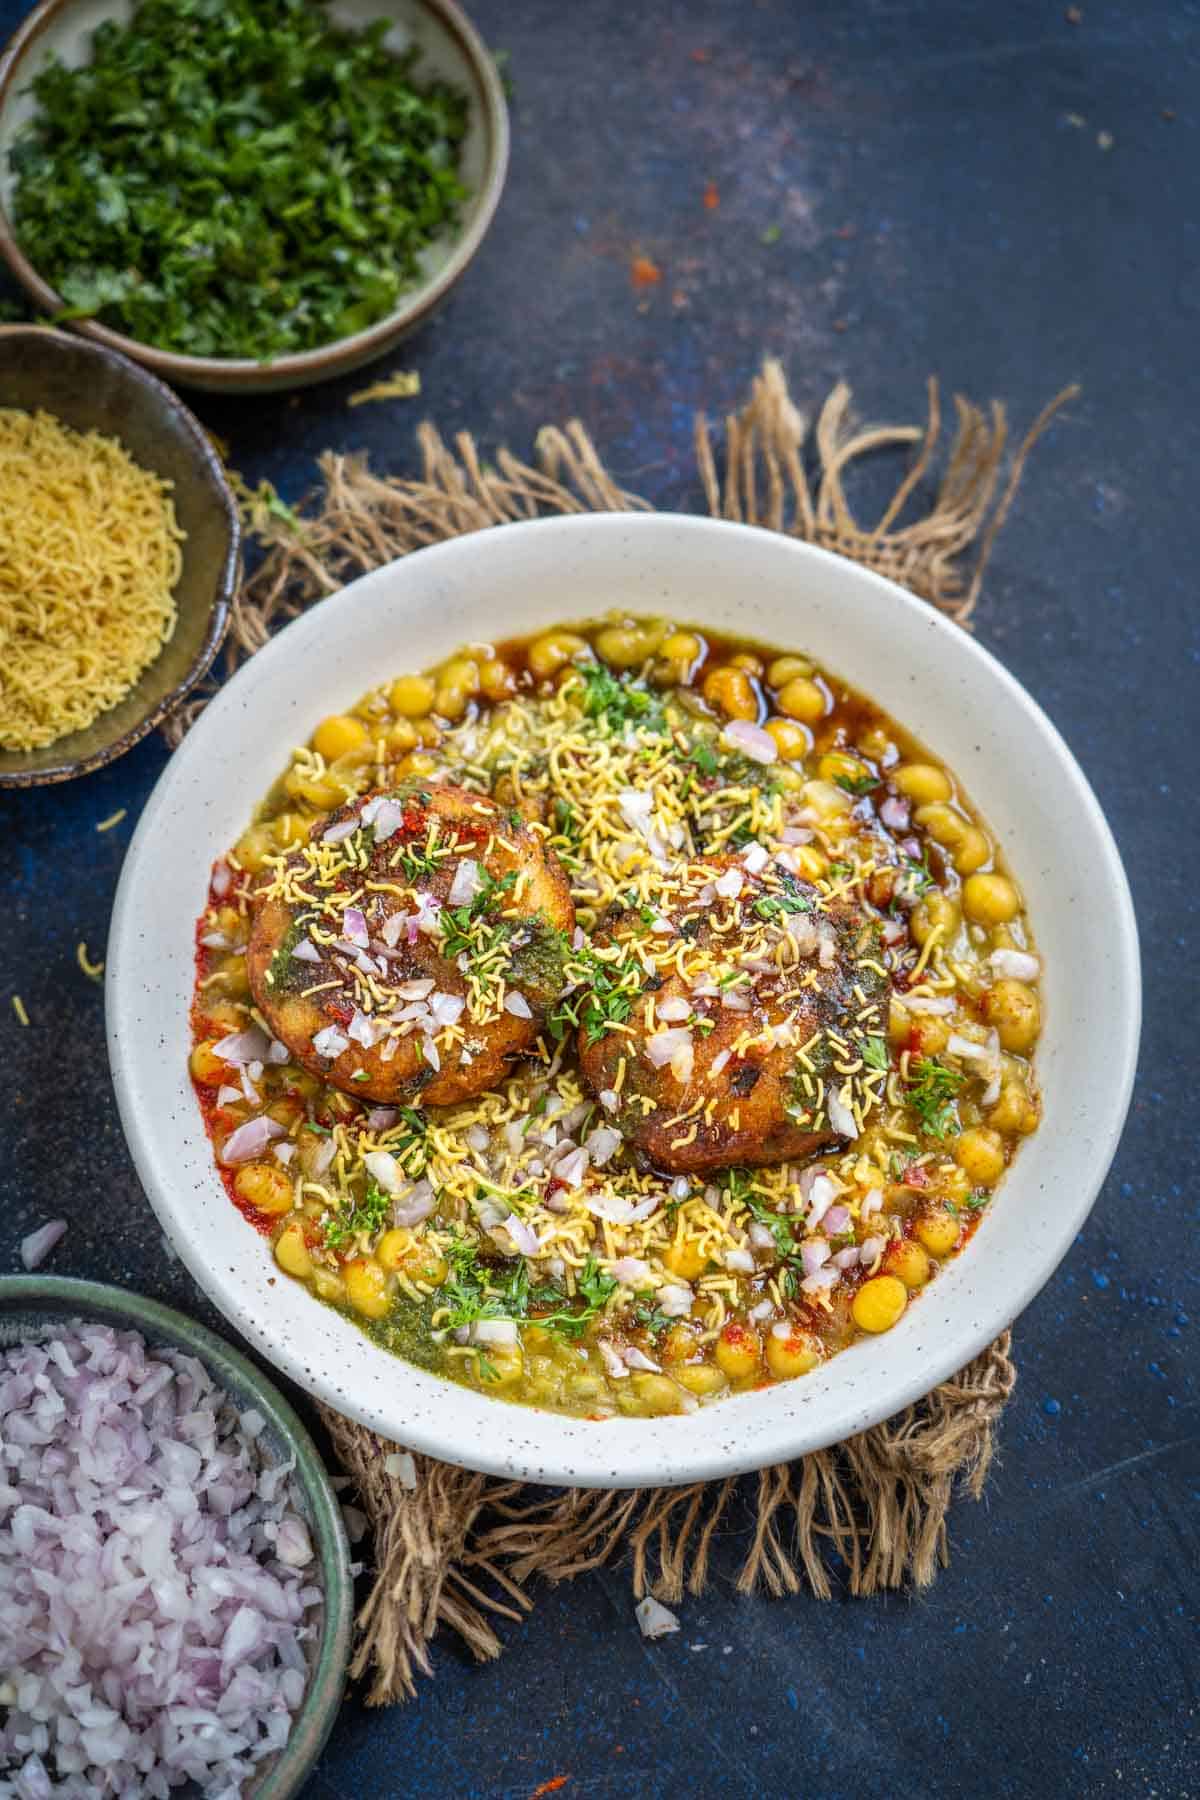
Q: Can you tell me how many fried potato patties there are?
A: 2